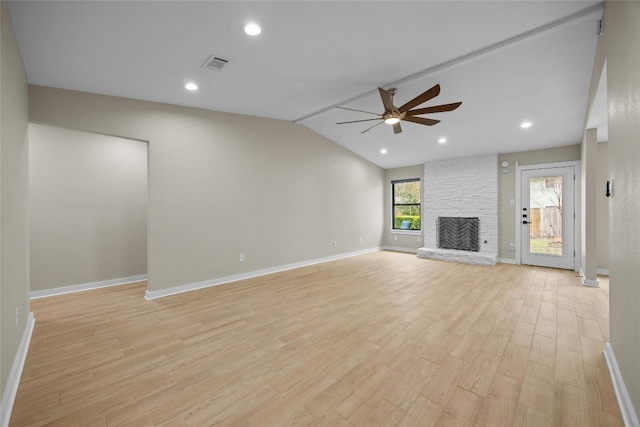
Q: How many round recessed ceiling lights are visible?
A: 5